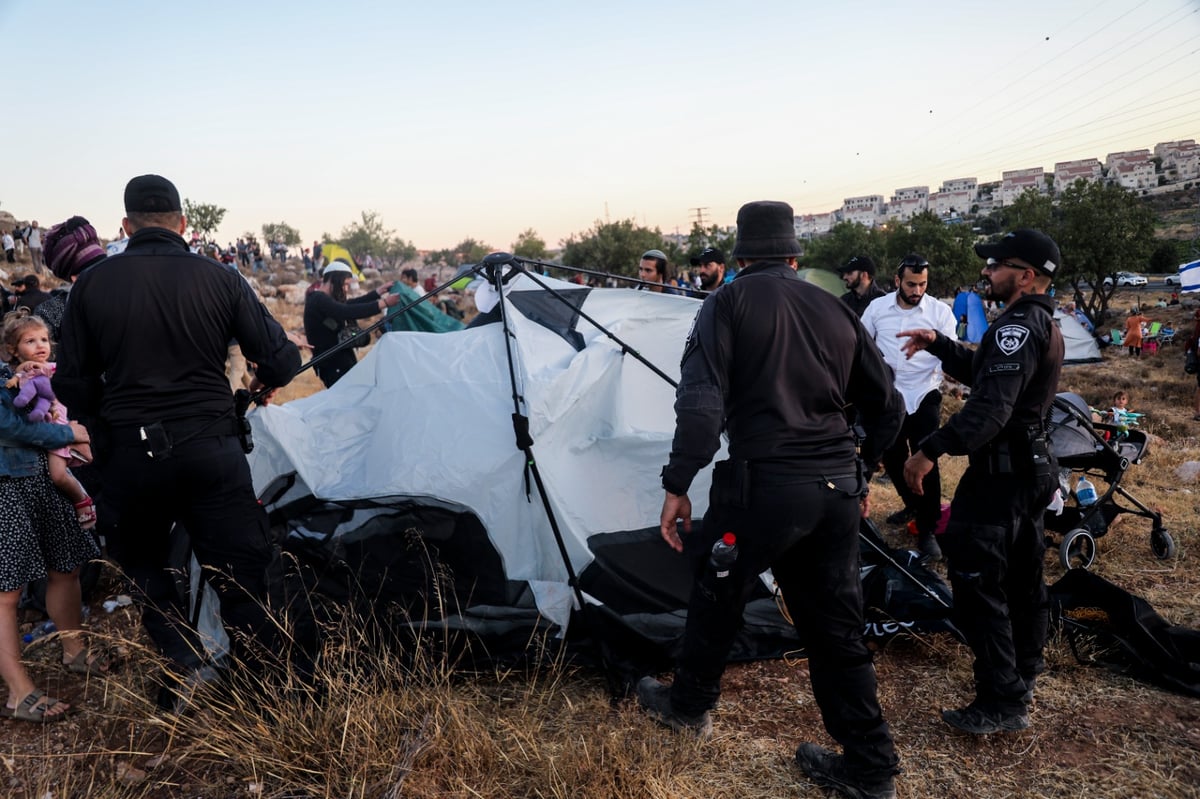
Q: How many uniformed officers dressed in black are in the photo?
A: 5